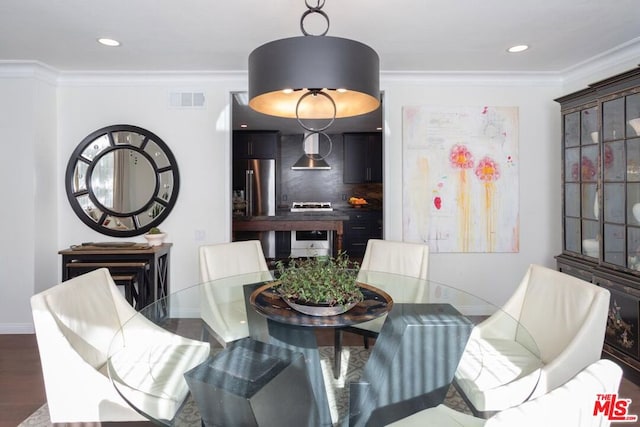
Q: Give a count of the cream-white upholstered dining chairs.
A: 5